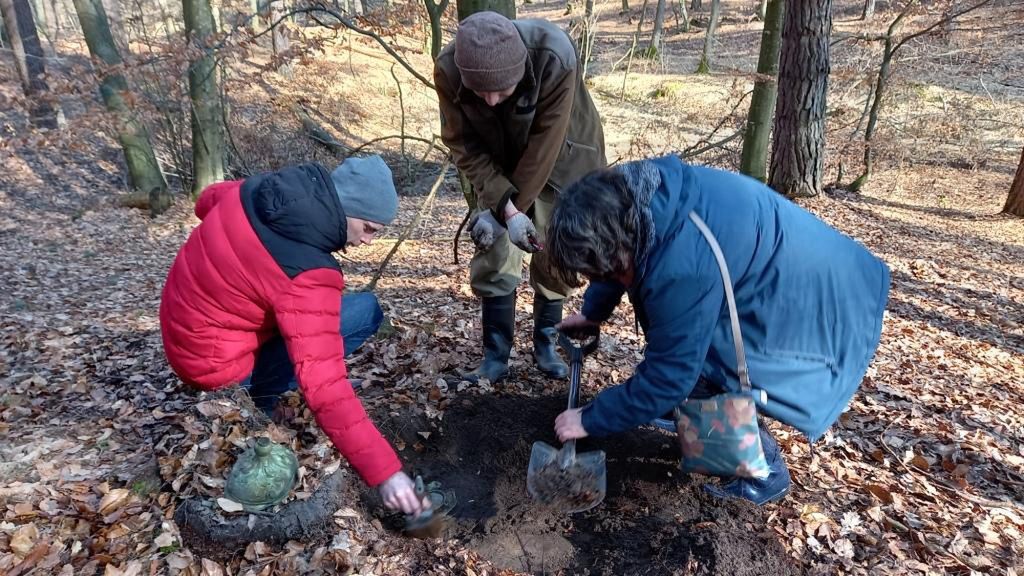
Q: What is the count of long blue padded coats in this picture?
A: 1